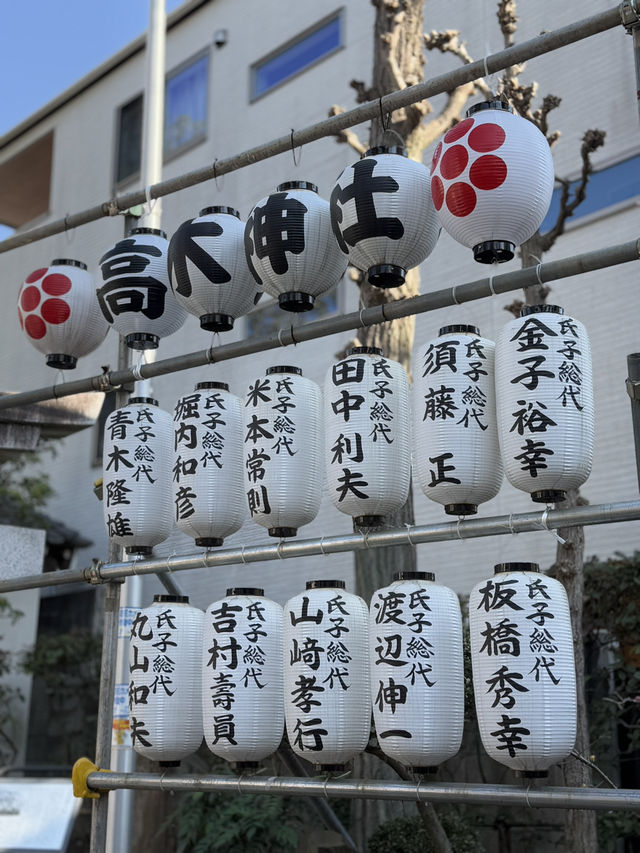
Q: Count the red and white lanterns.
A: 2